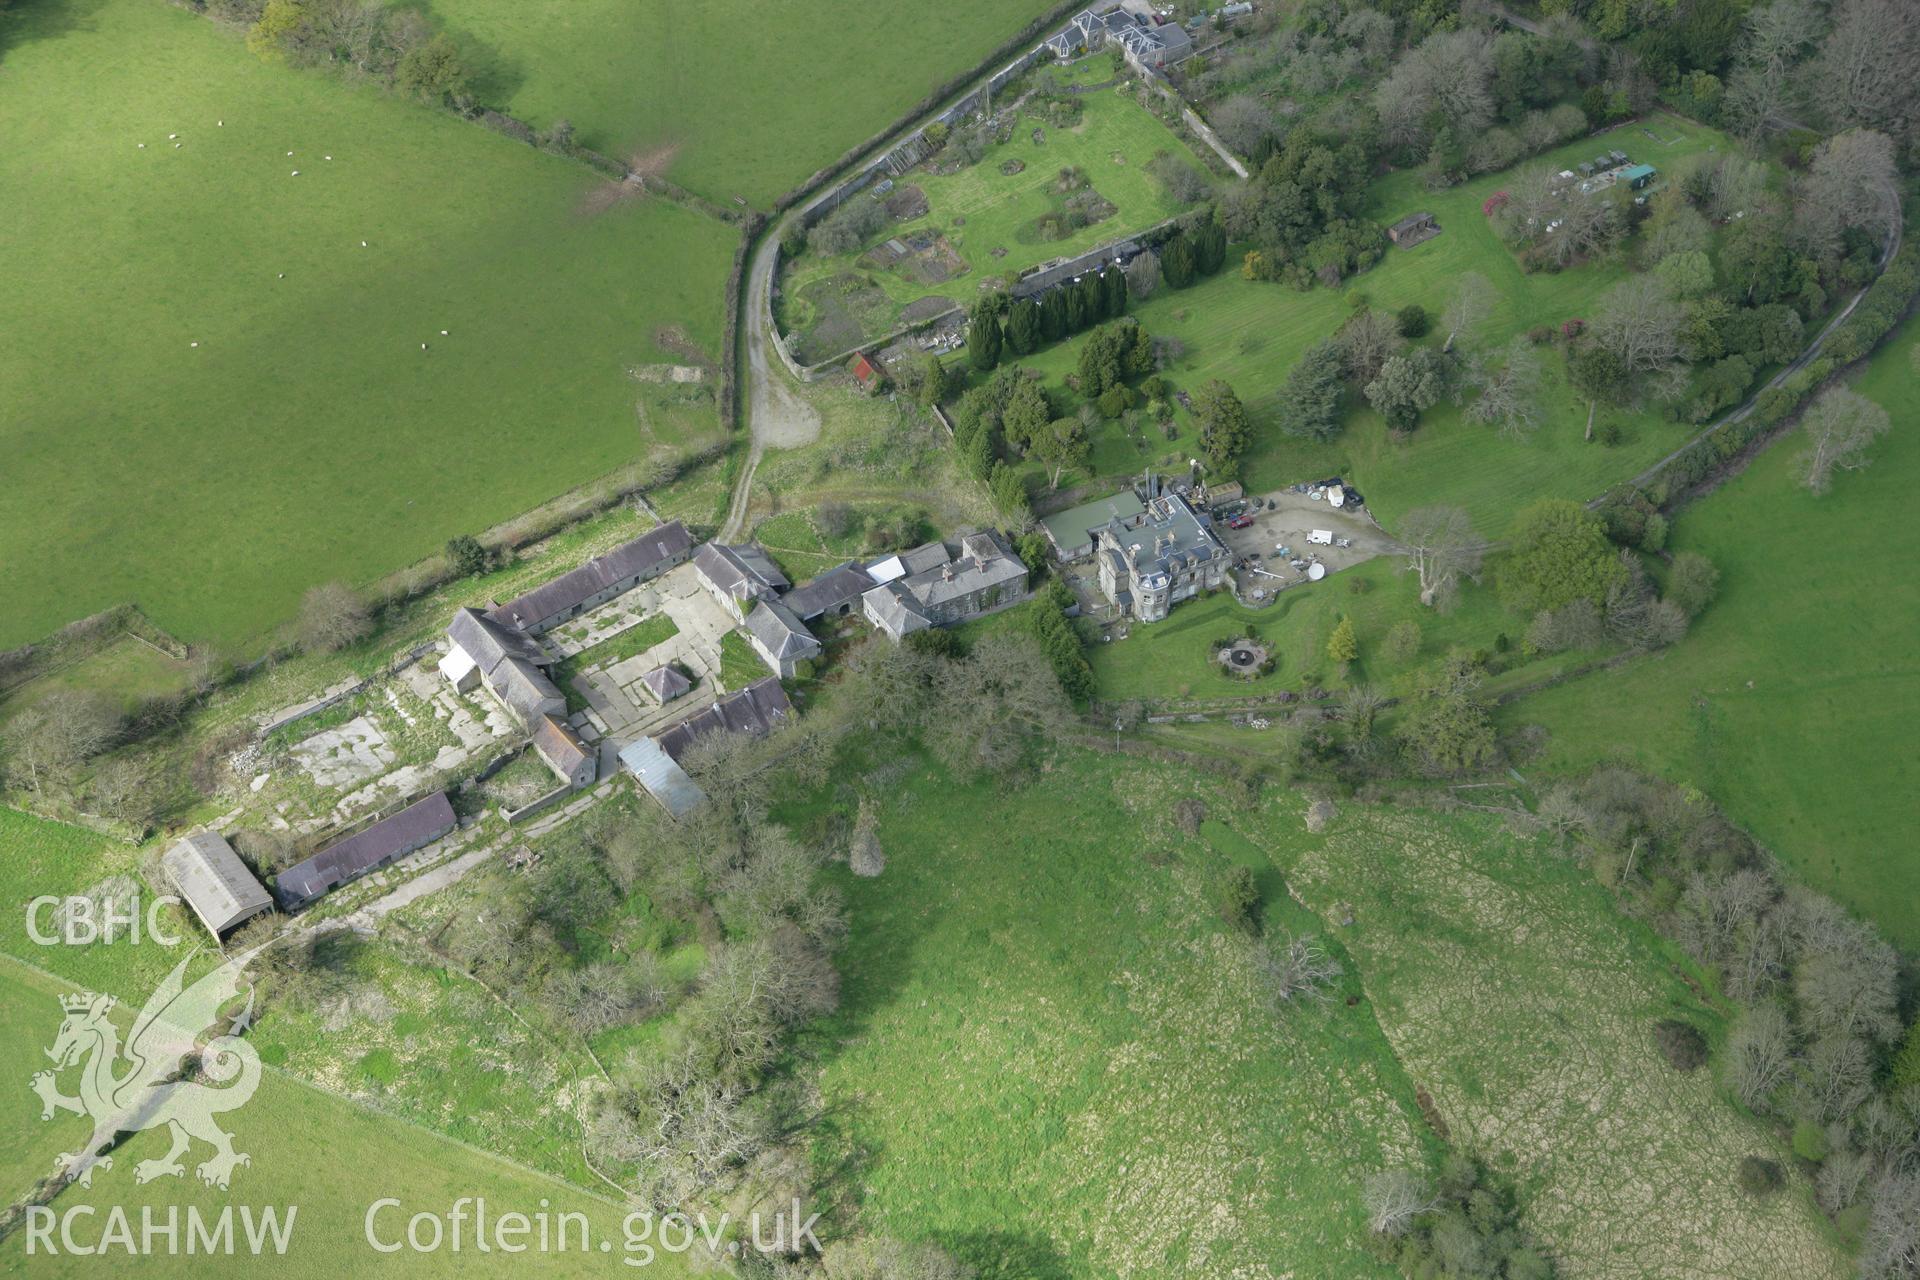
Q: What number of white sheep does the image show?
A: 12